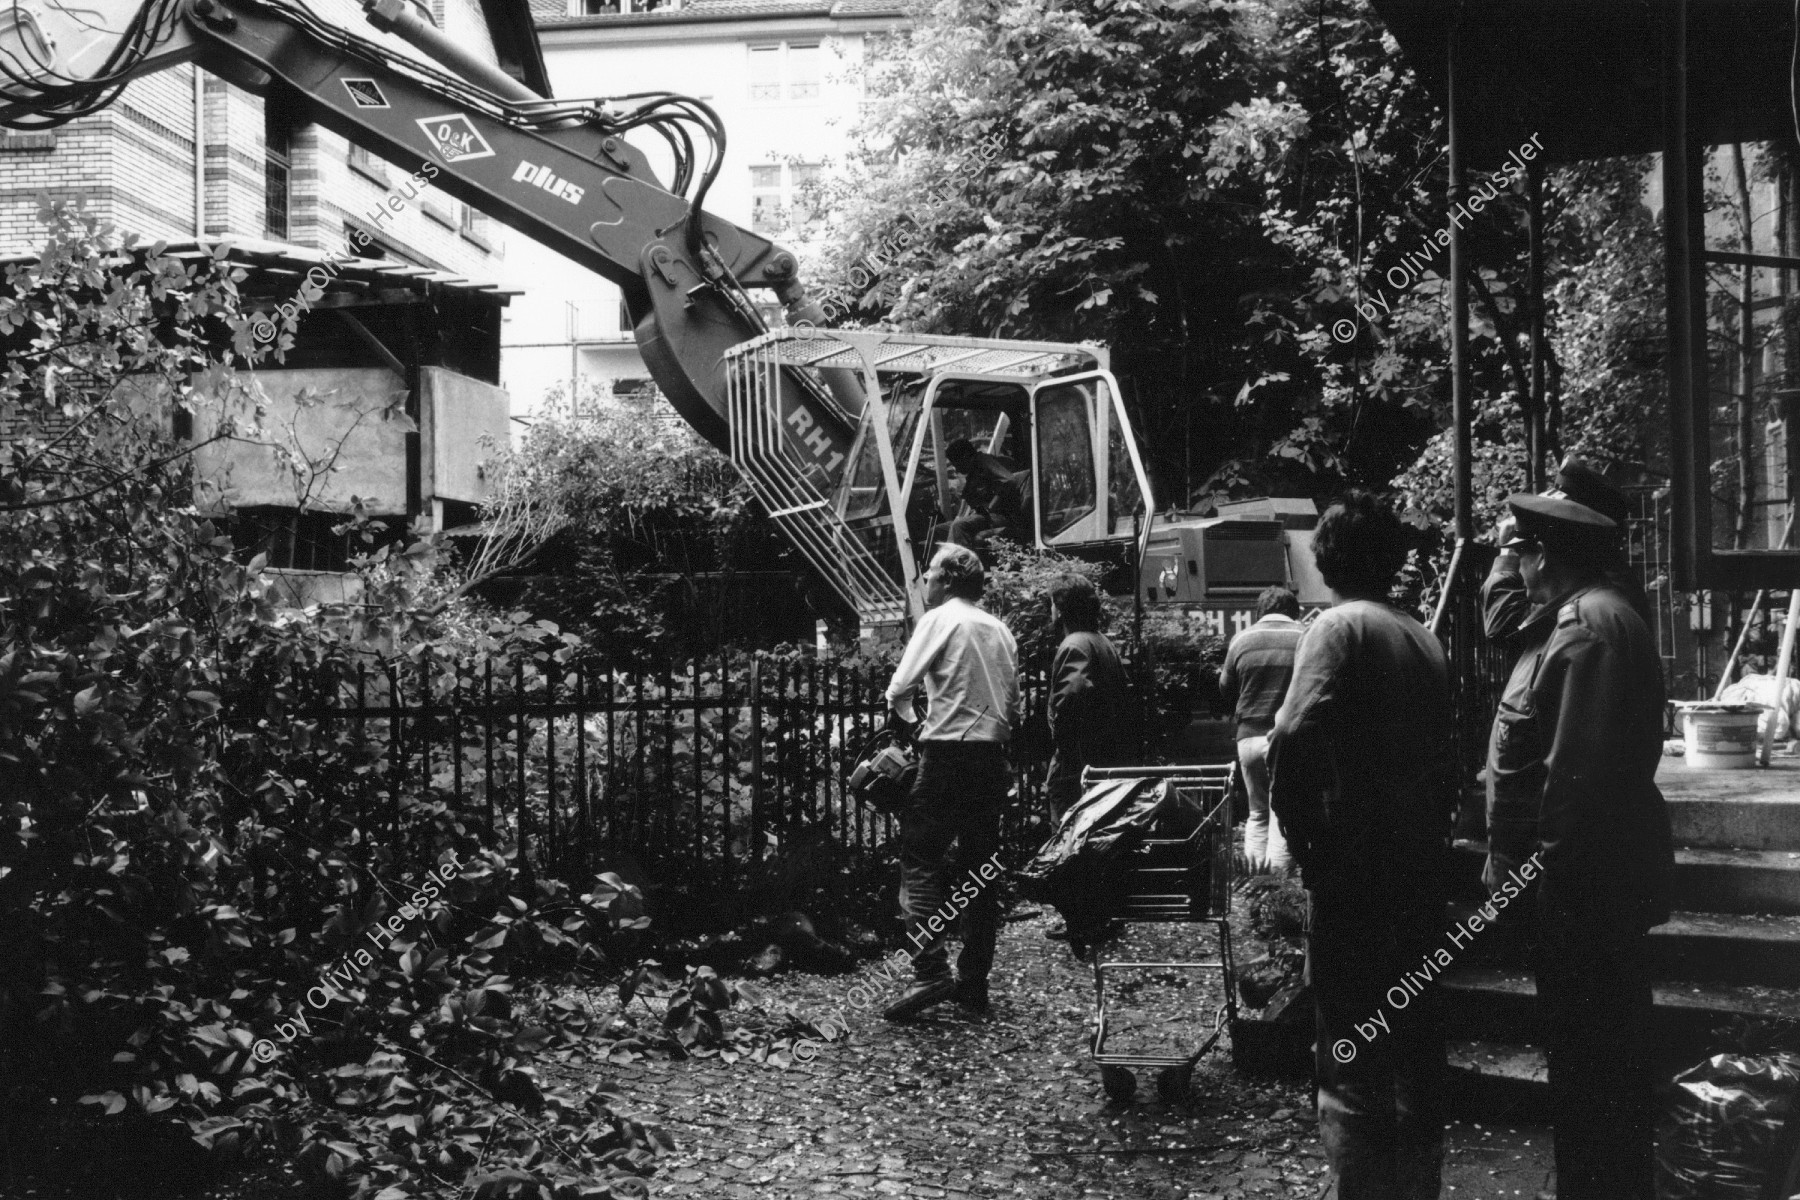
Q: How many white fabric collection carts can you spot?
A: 0